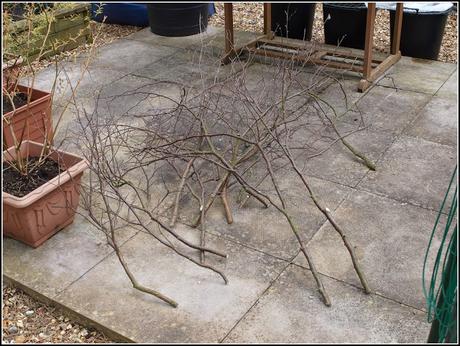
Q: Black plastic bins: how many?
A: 4